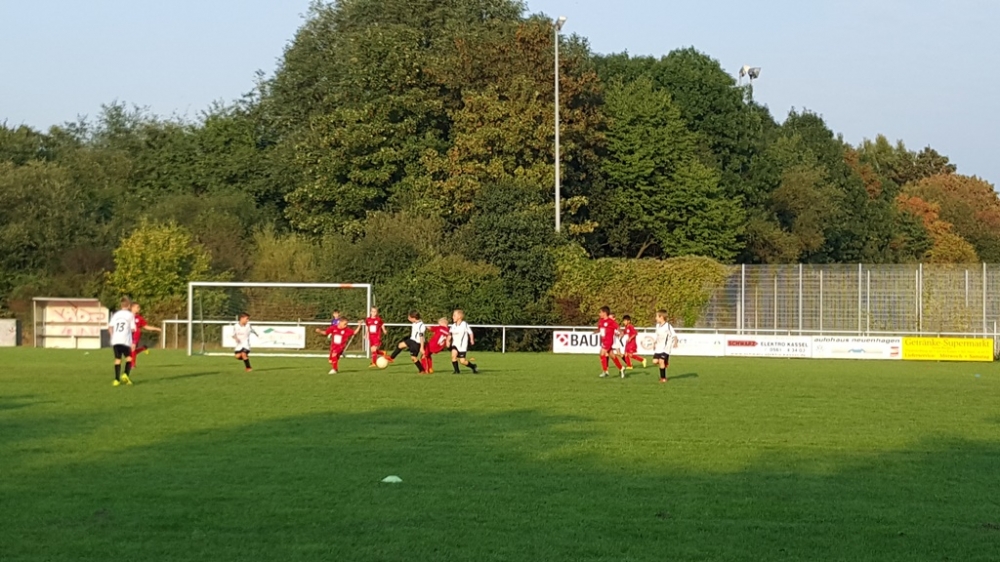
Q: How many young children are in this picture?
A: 13